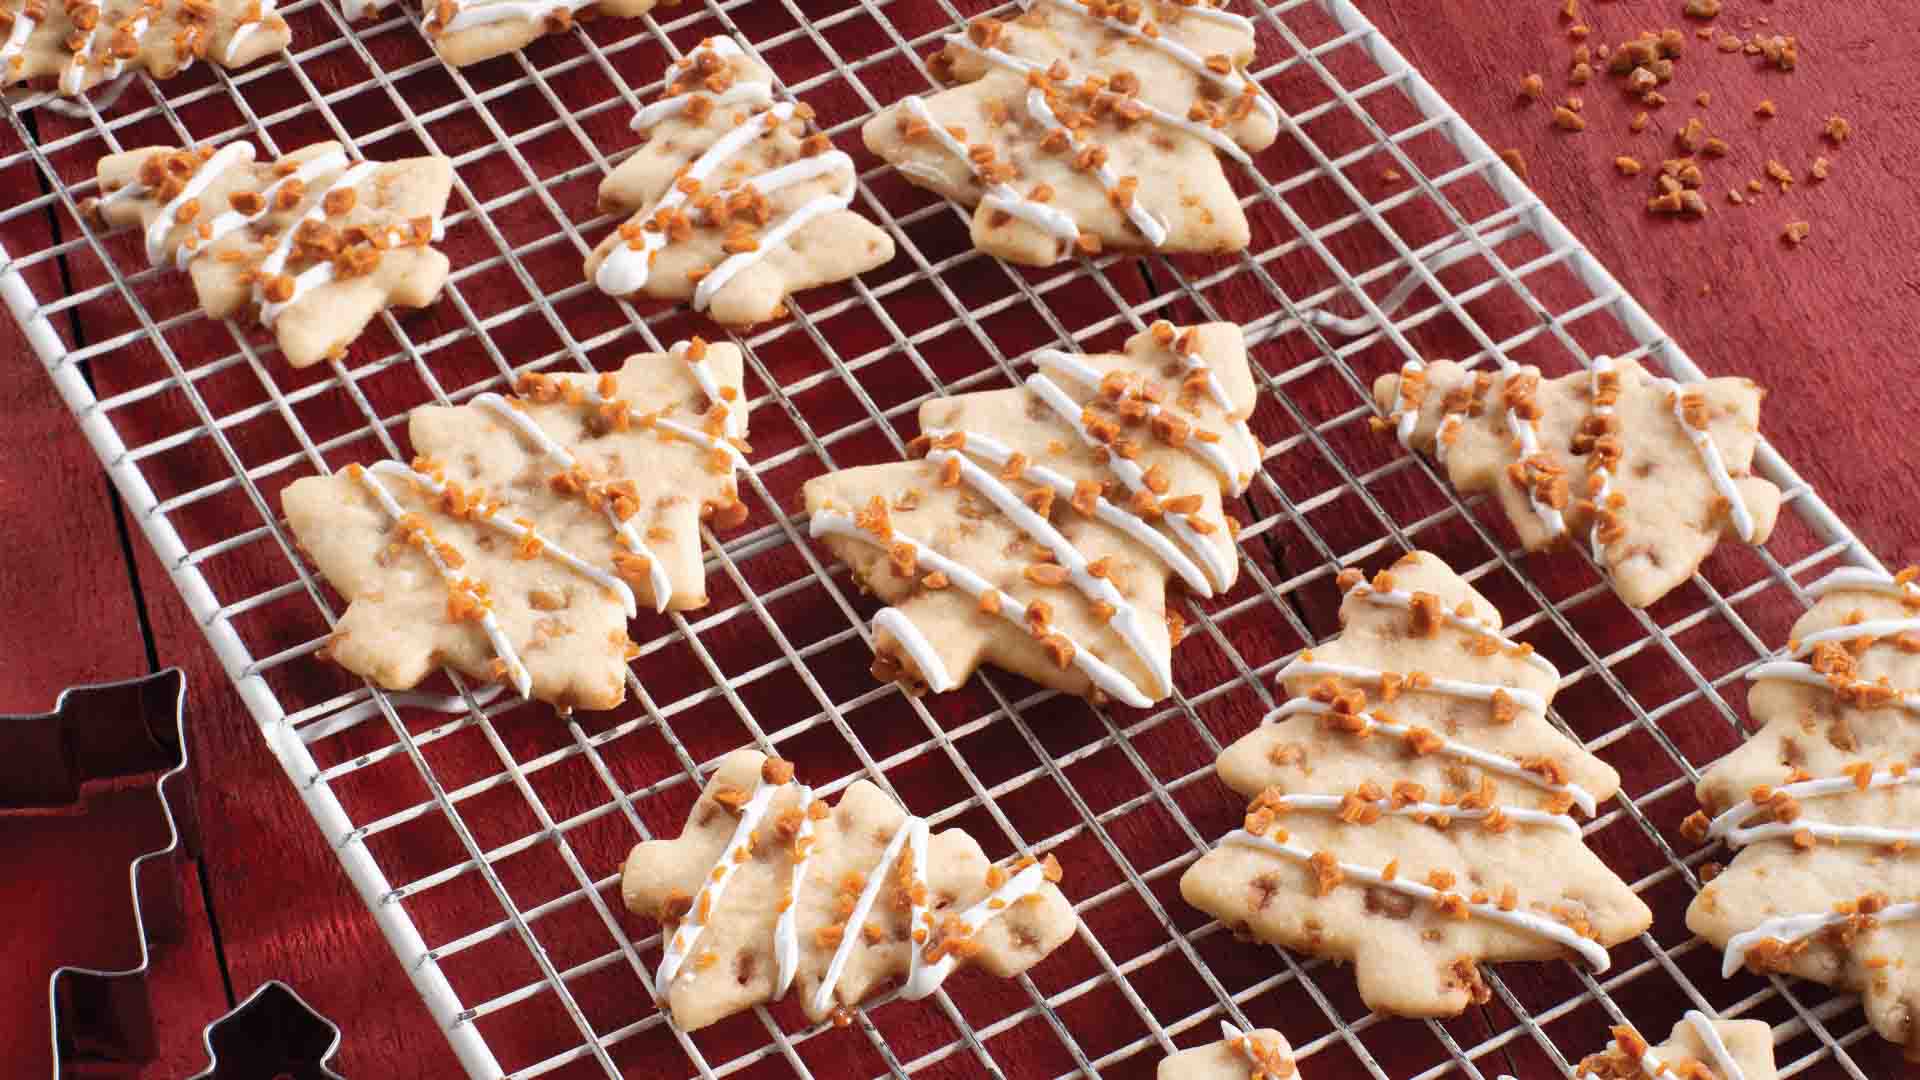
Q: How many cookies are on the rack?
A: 13